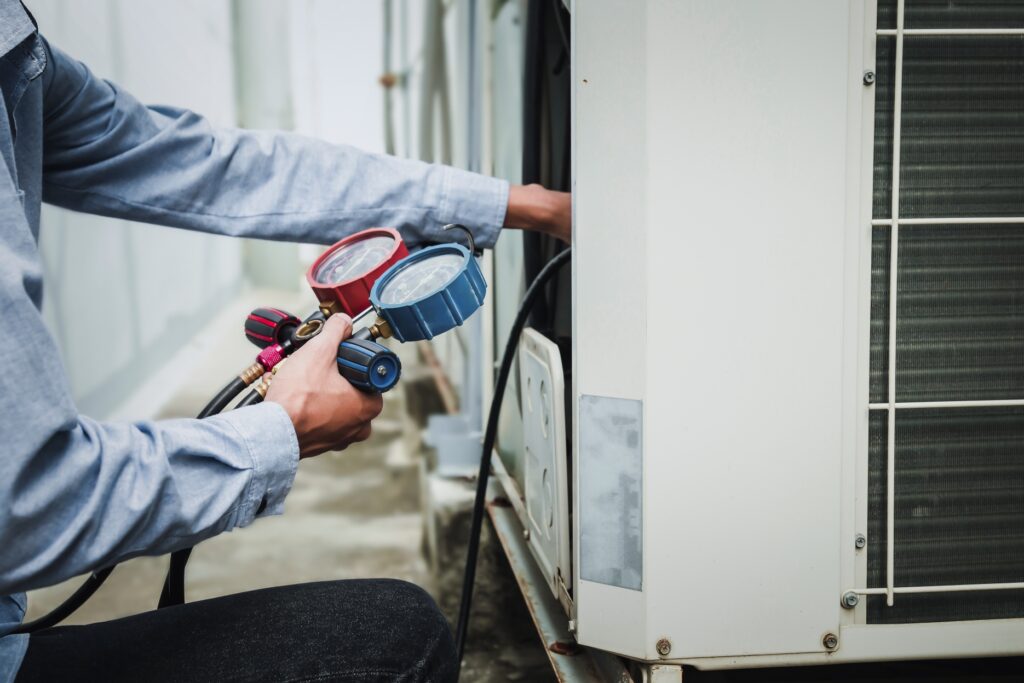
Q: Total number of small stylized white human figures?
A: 0